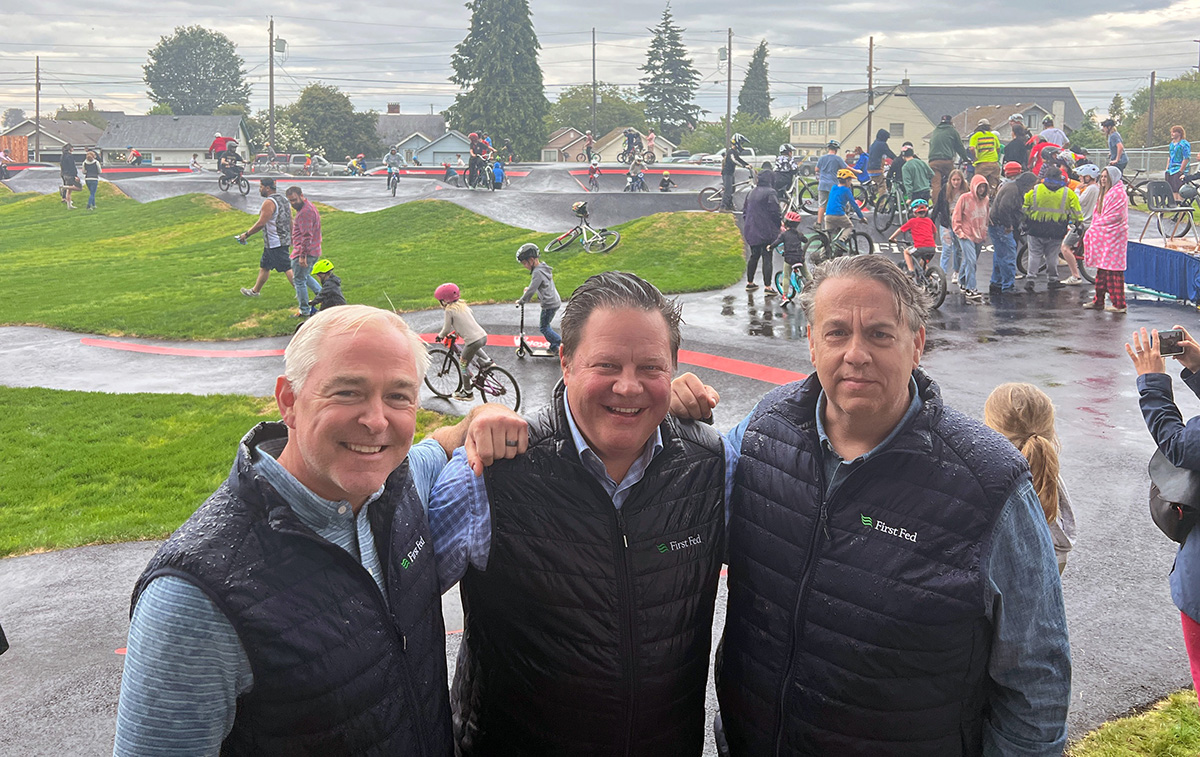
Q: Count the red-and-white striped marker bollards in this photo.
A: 0